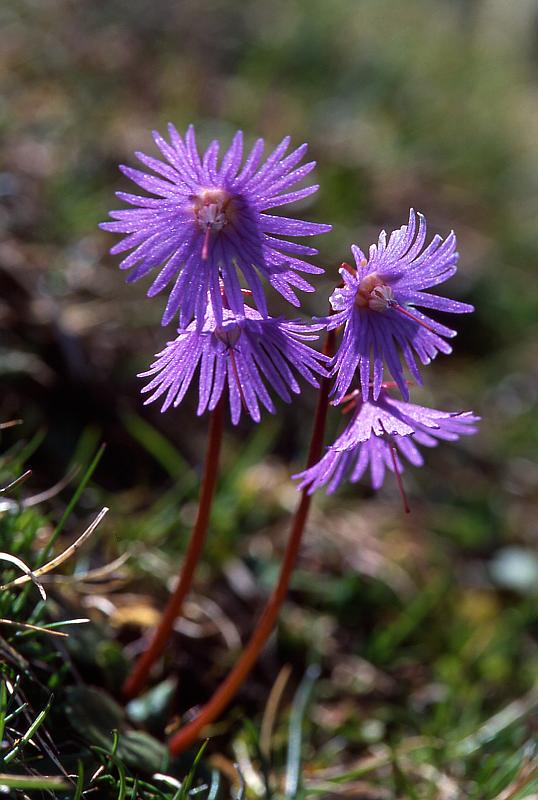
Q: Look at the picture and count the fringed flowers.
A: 4